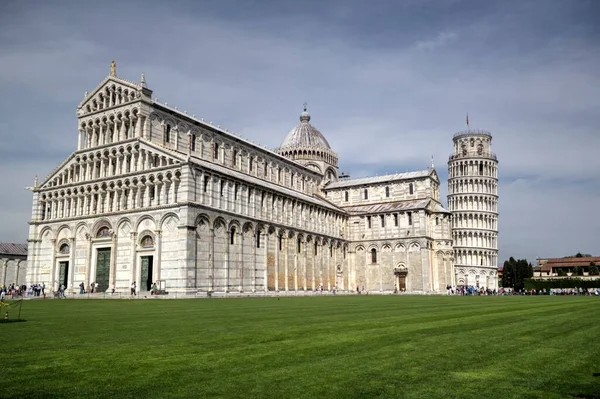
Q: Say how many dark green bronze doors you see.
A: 3